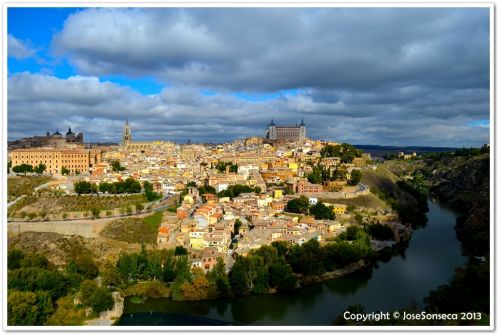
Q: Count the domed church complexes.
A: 1